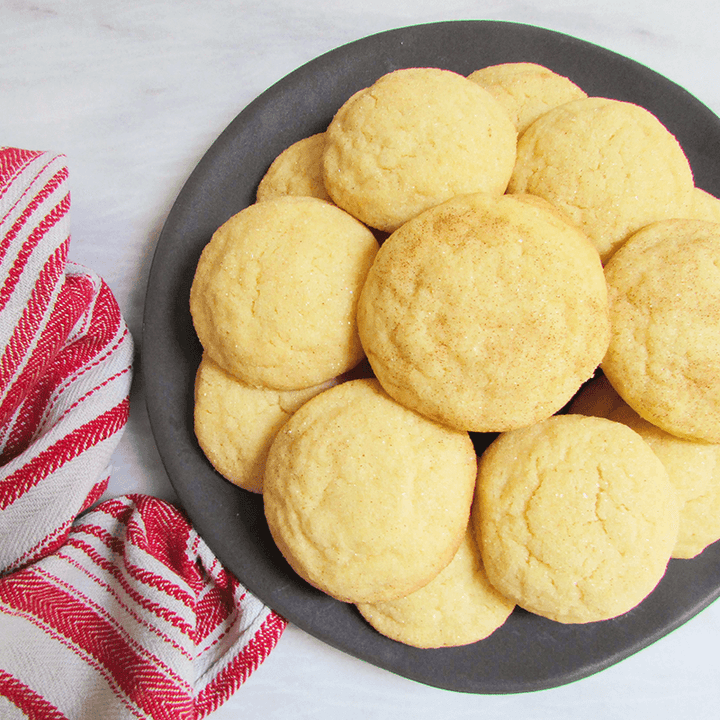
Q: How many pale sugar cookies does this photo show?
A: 13